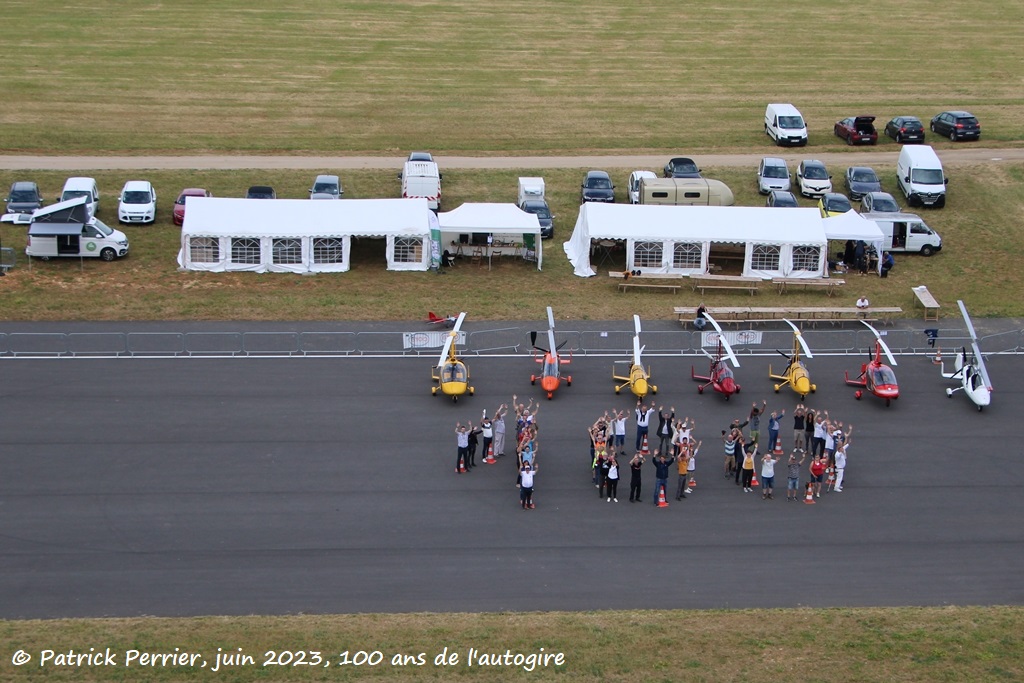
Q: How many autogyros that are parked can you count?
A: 7